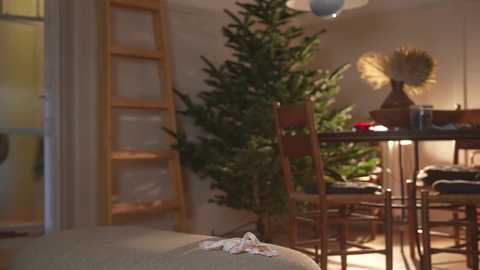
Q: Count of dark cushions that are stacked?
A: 2